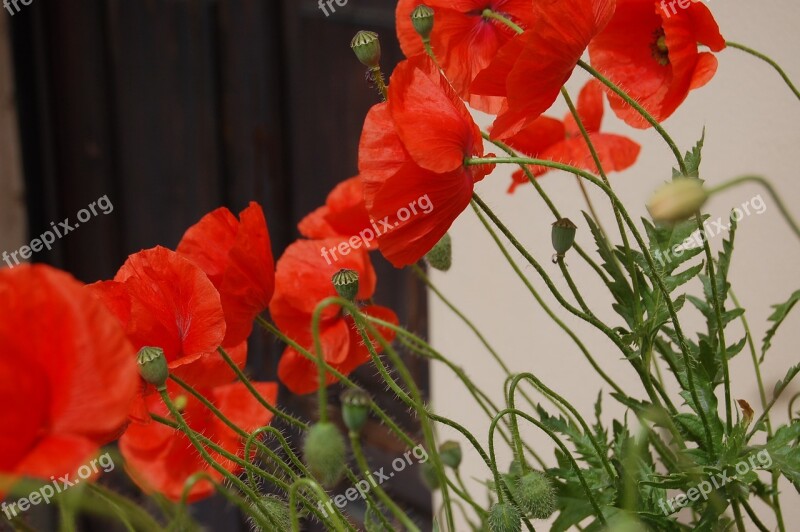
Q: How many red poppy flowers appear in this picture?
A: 11